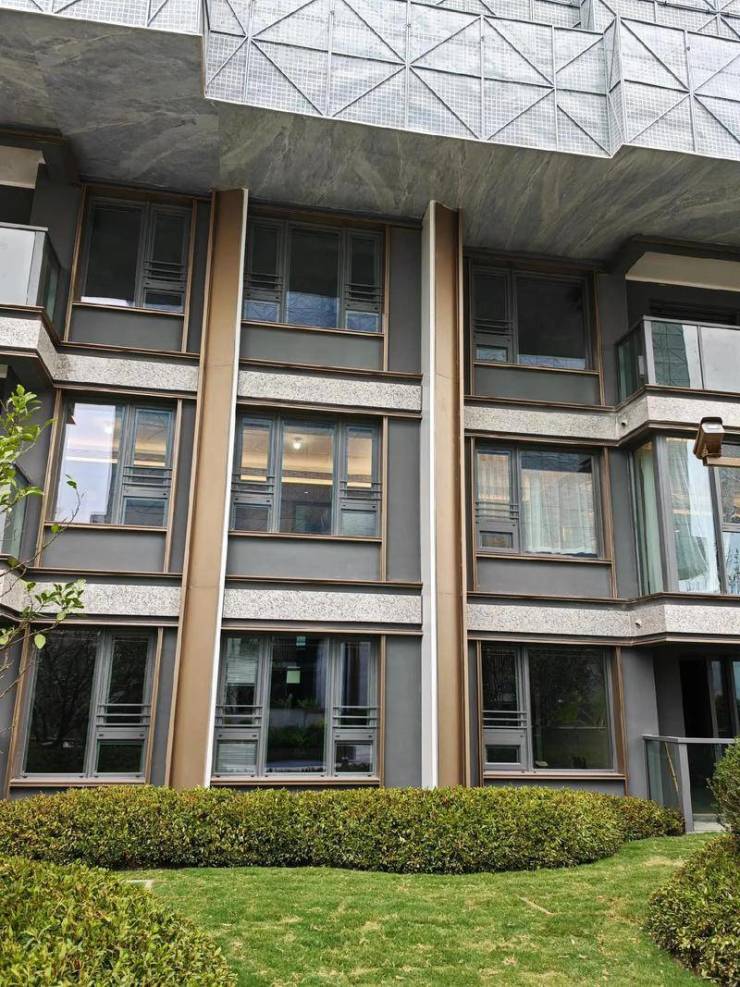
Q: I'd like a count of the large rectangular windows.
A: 9